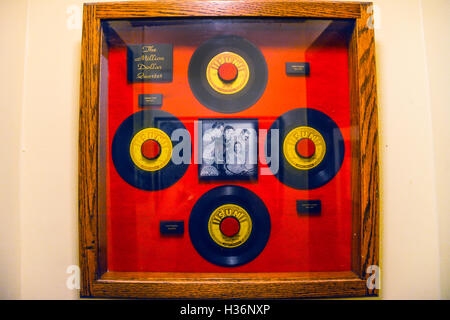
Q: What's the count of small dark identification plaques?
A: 4